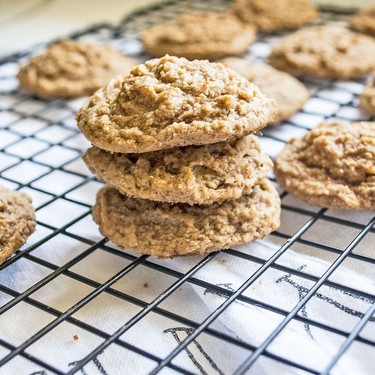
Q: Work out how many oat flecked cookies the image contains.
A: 12